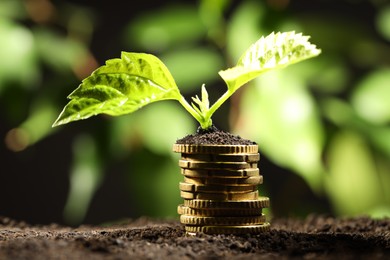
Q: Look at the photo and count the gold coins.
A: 11